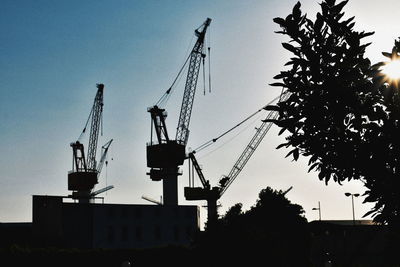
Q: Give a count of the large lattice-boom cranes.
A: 3